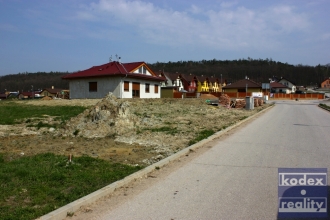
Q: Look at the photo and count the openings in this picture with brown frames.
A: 5